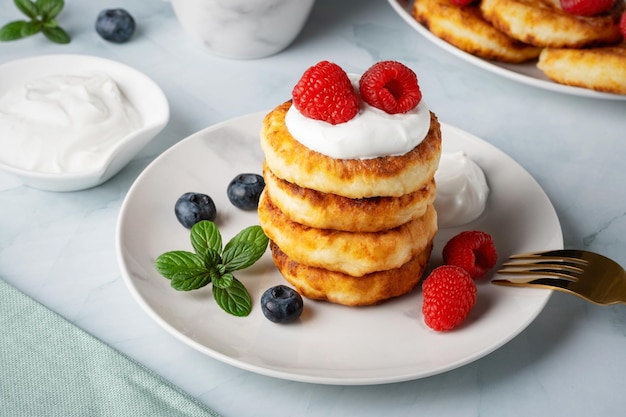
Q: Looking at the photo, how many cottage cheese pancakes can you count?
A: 7